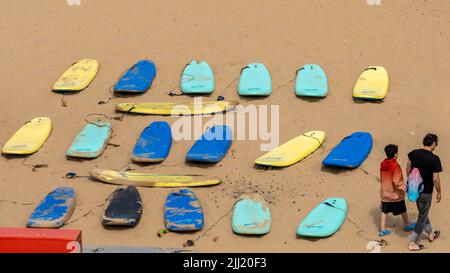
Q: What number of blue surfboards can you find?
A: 6